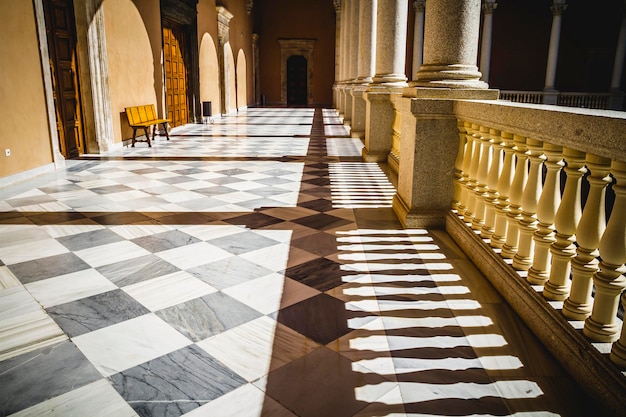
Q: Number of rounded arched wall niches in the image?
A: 4